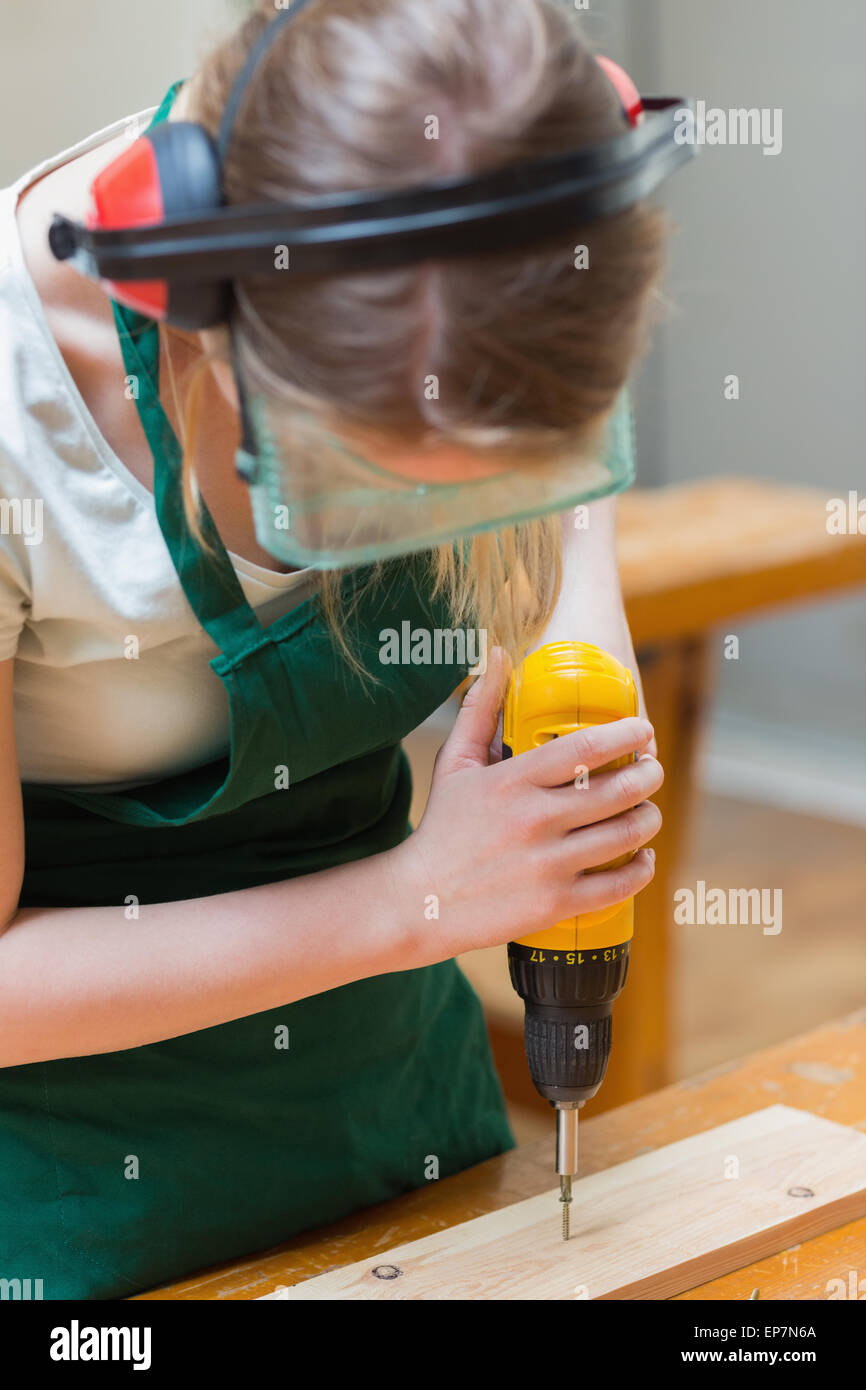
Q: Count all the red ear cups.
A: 2